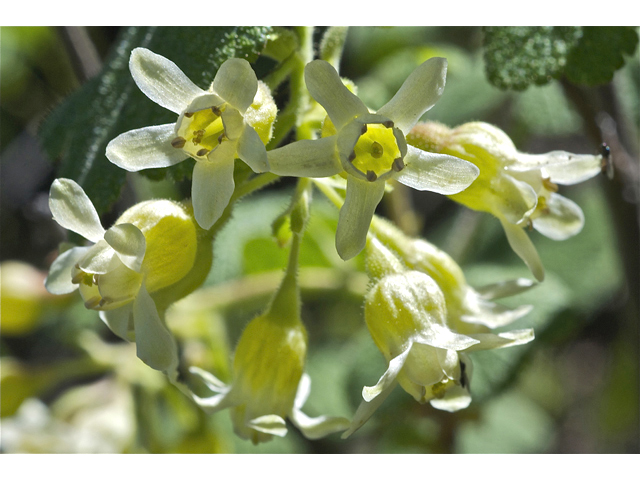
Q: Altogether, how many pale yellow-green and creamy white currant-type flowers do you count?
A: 7